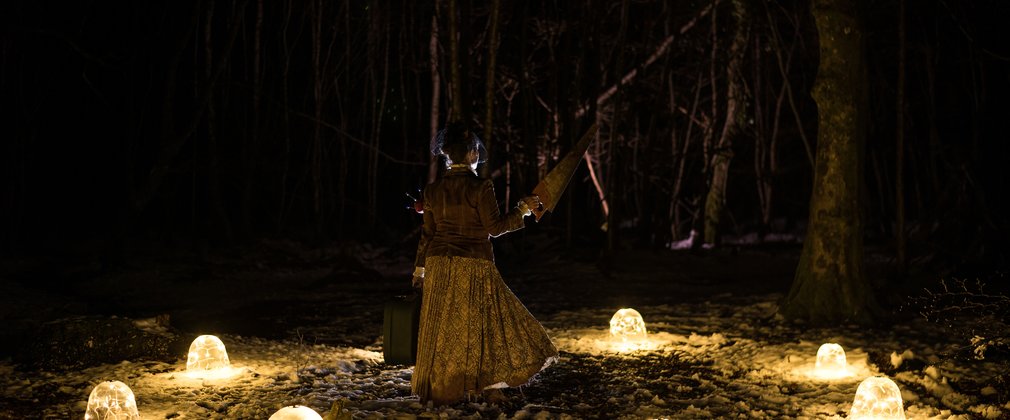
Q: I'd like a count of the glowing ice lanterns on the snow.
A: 6